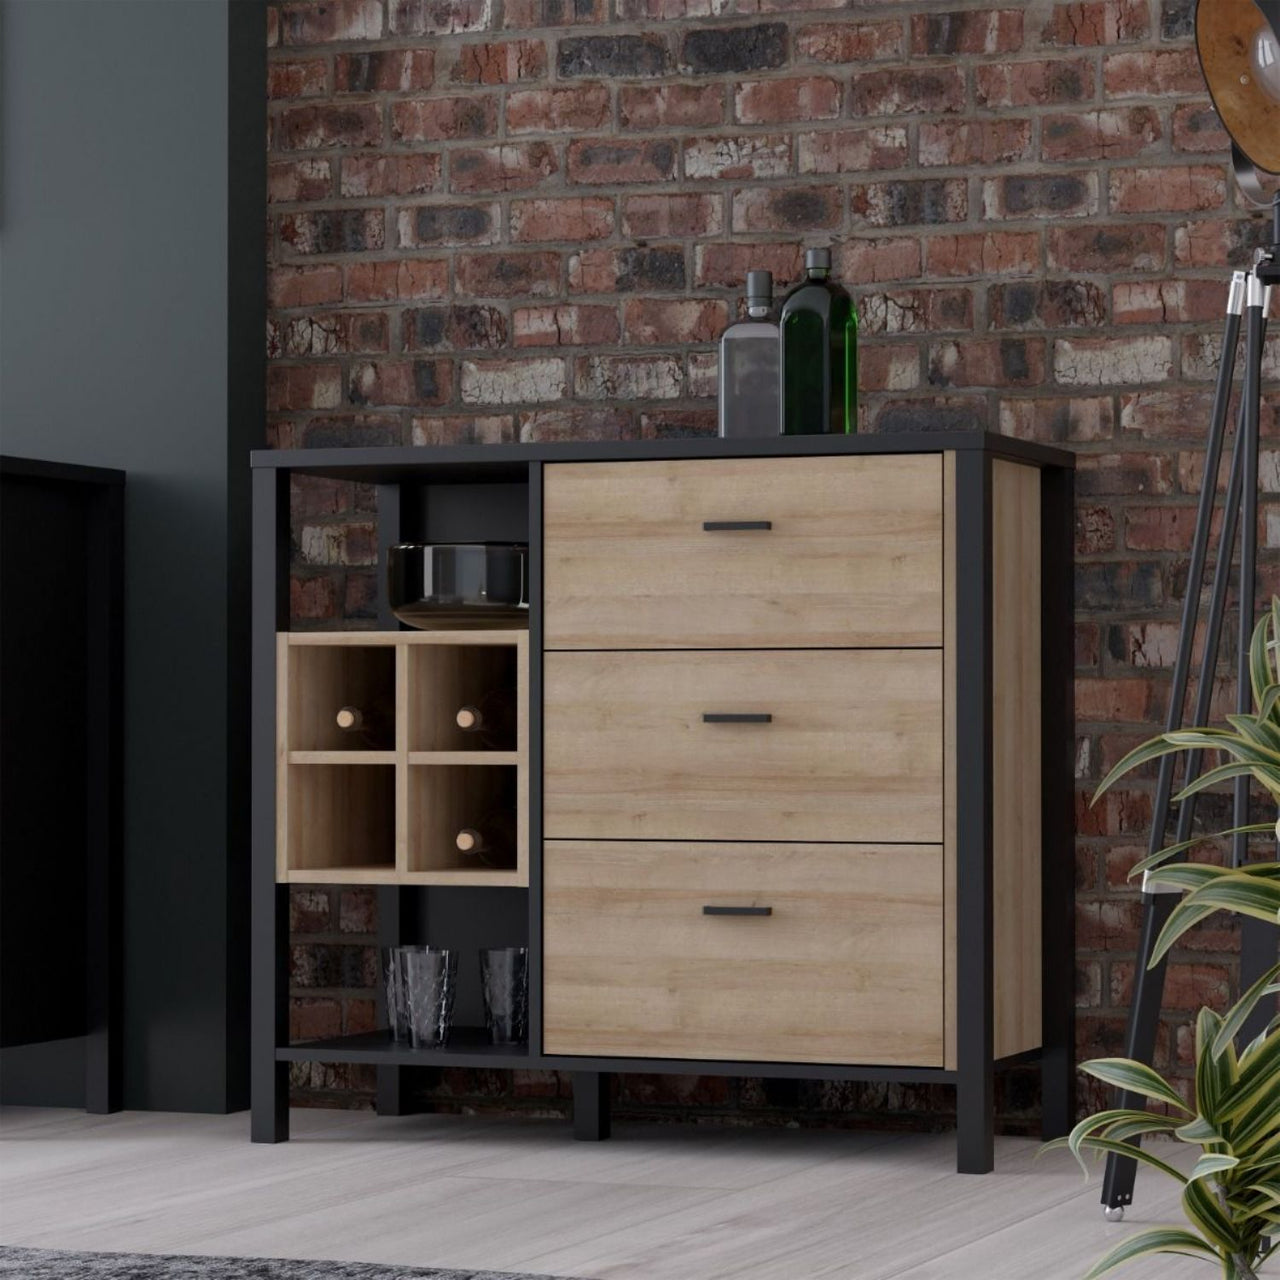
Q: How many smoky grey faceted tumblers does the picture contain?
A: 3